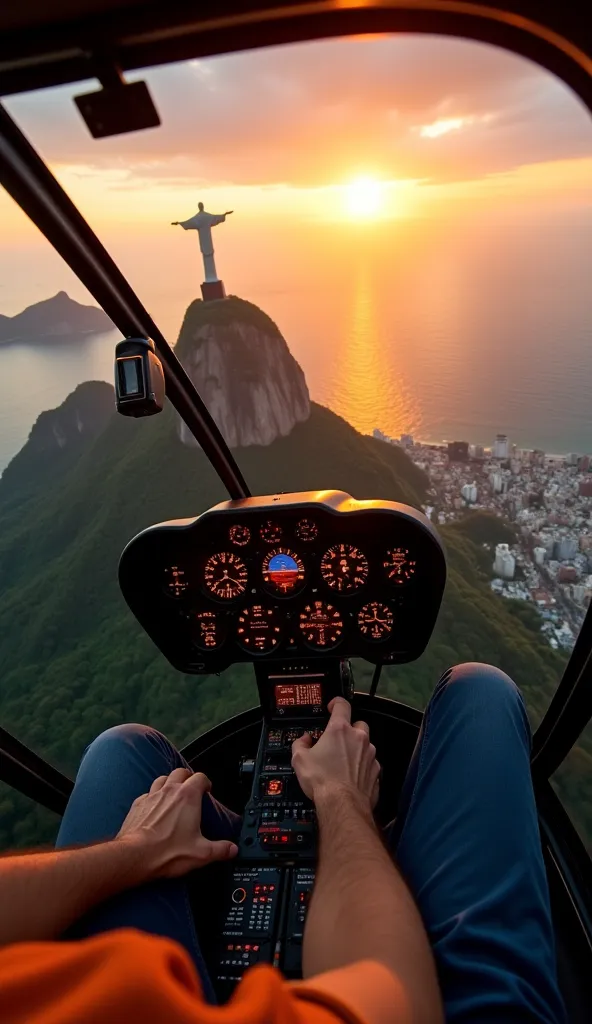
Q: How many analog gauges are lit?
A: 12